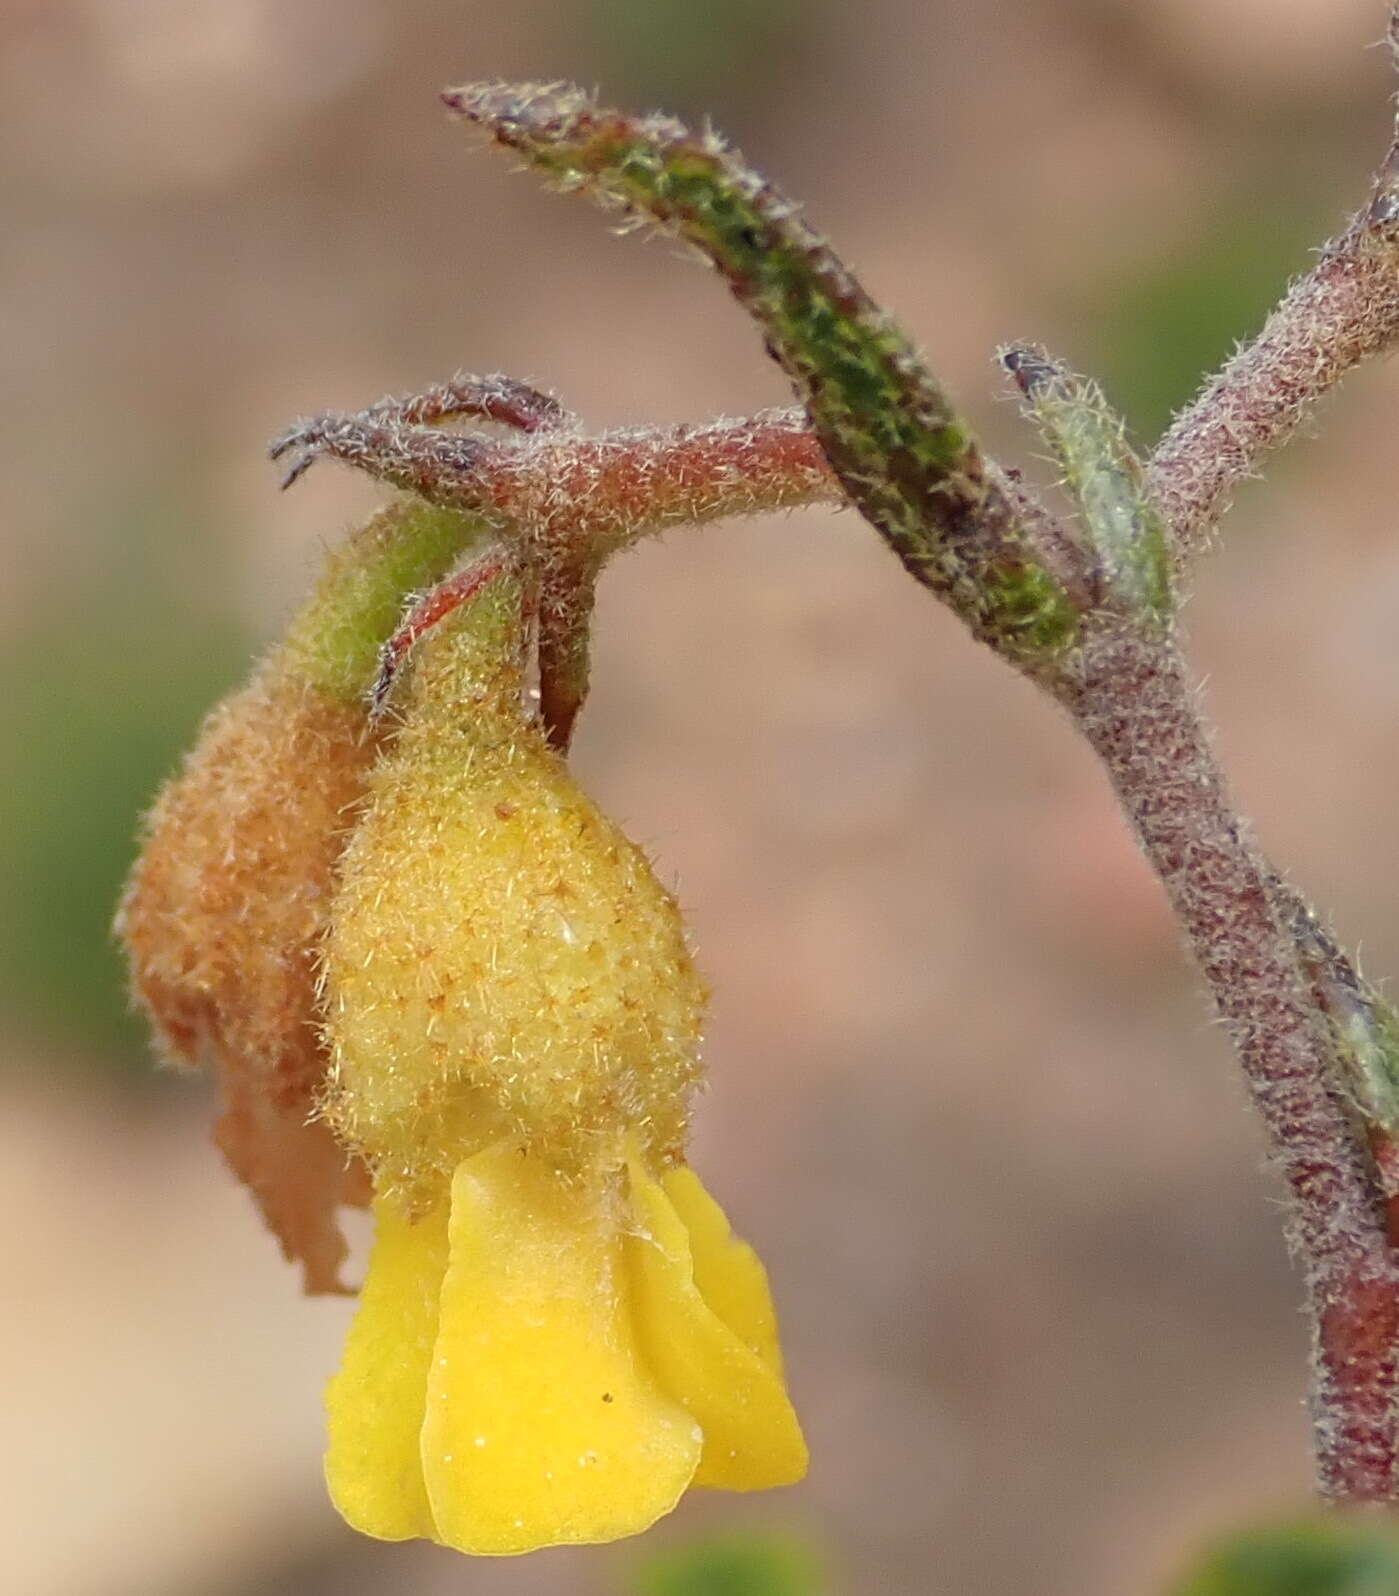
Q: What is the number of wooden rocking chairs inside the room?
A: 0